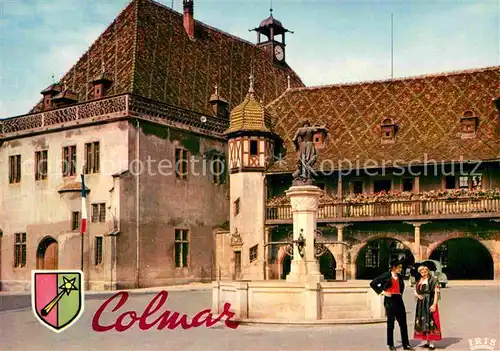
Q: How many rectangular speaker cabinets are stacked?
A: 0